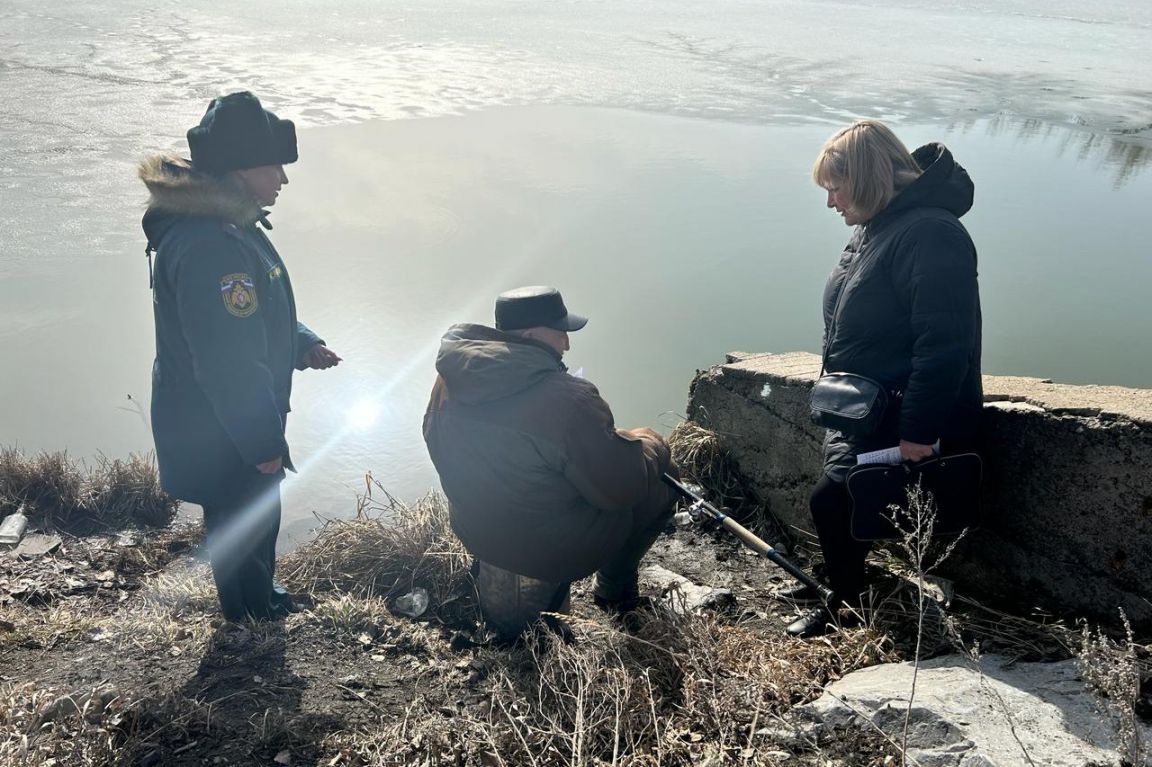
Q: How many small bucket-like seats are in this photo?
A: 1